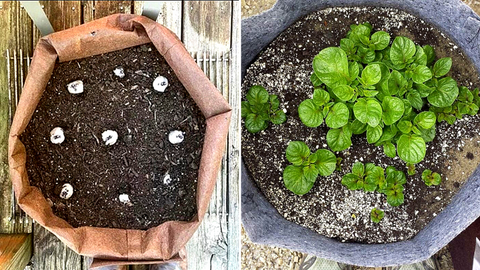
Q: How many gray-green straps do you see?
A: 2